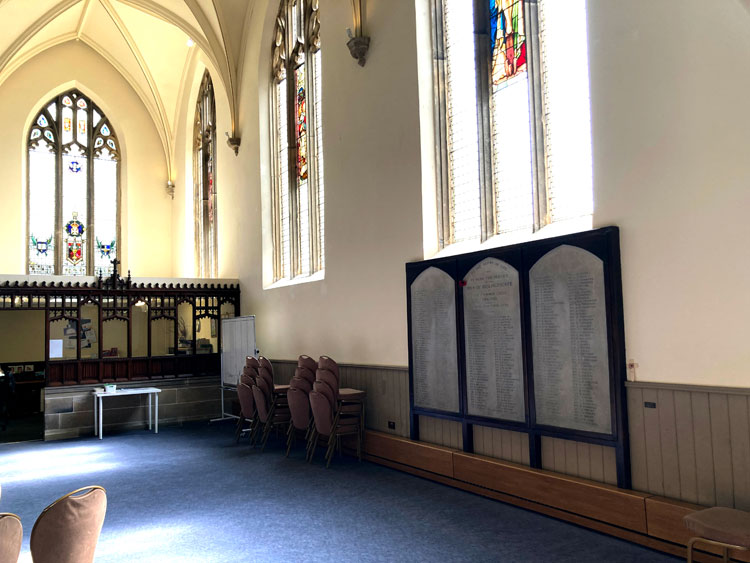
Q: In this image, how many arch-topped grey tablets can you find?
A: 3